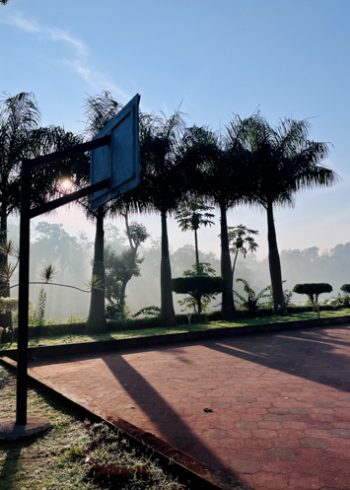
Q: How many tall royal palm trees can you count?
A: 5